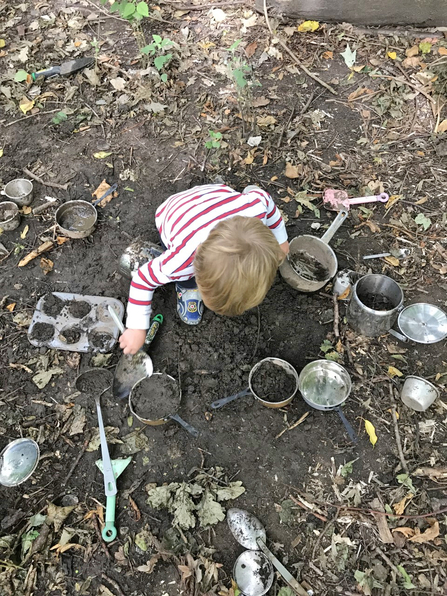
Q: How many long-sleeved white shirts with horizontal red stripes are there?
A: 1